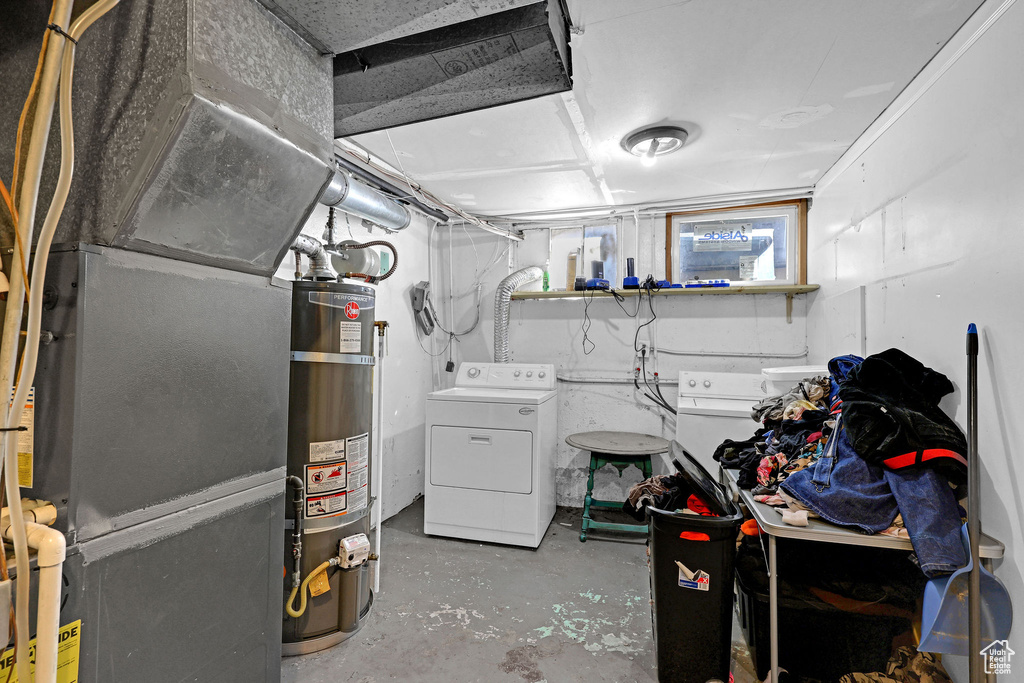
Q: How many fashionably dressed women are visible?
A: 0